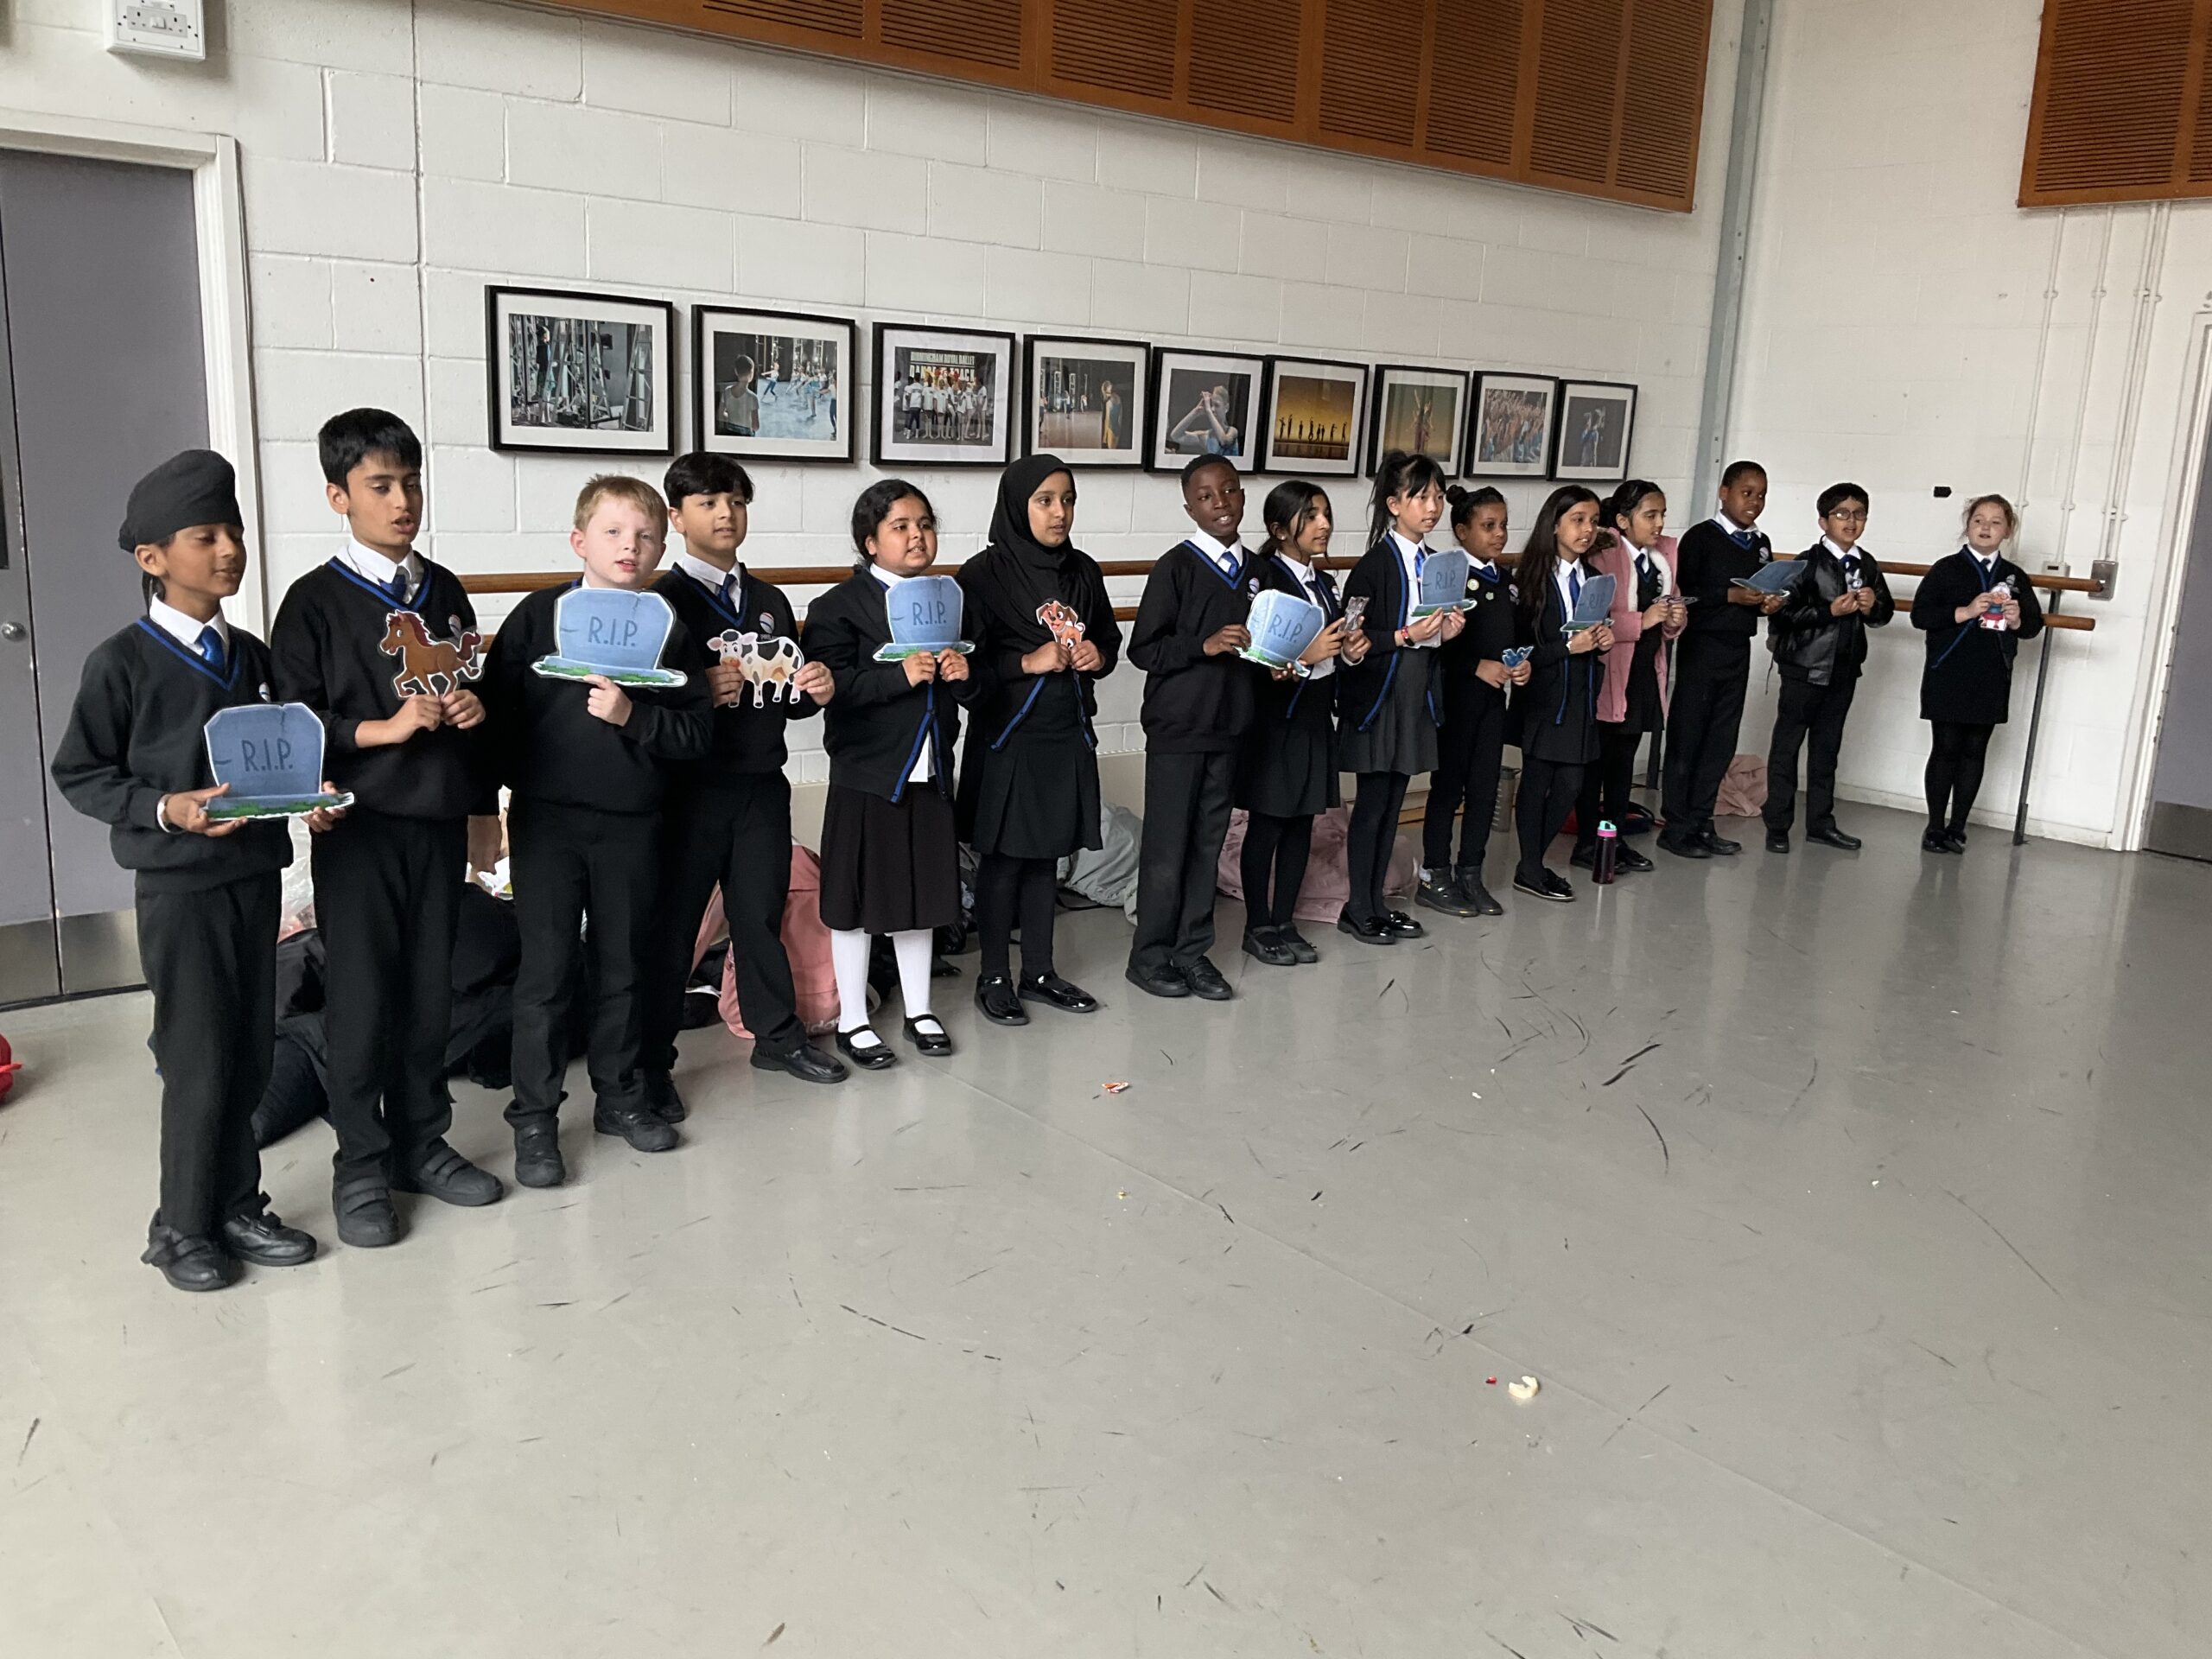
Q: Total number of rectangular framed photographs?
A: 9